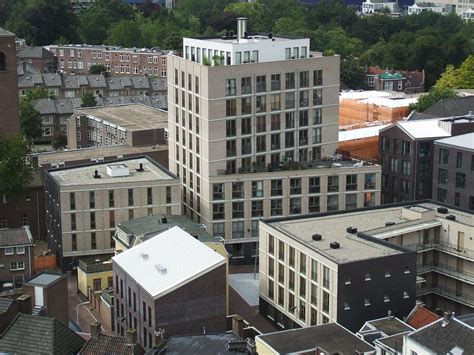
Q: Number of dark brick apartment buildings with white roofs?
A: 3